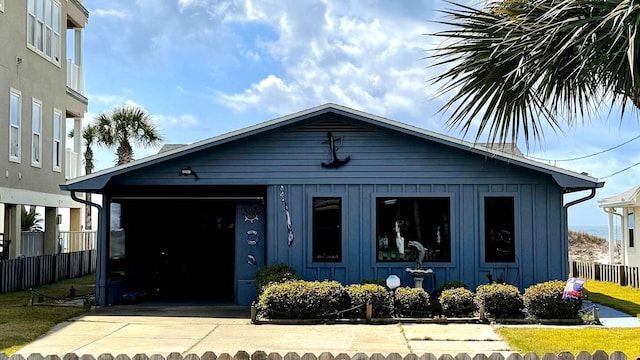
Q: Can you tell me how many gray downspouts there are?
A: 2